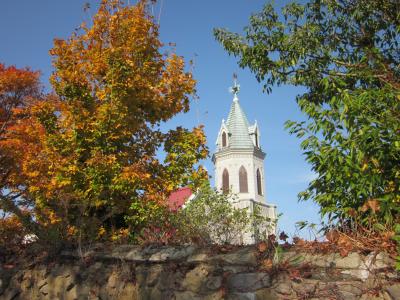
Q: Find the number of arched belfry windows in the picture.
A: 3